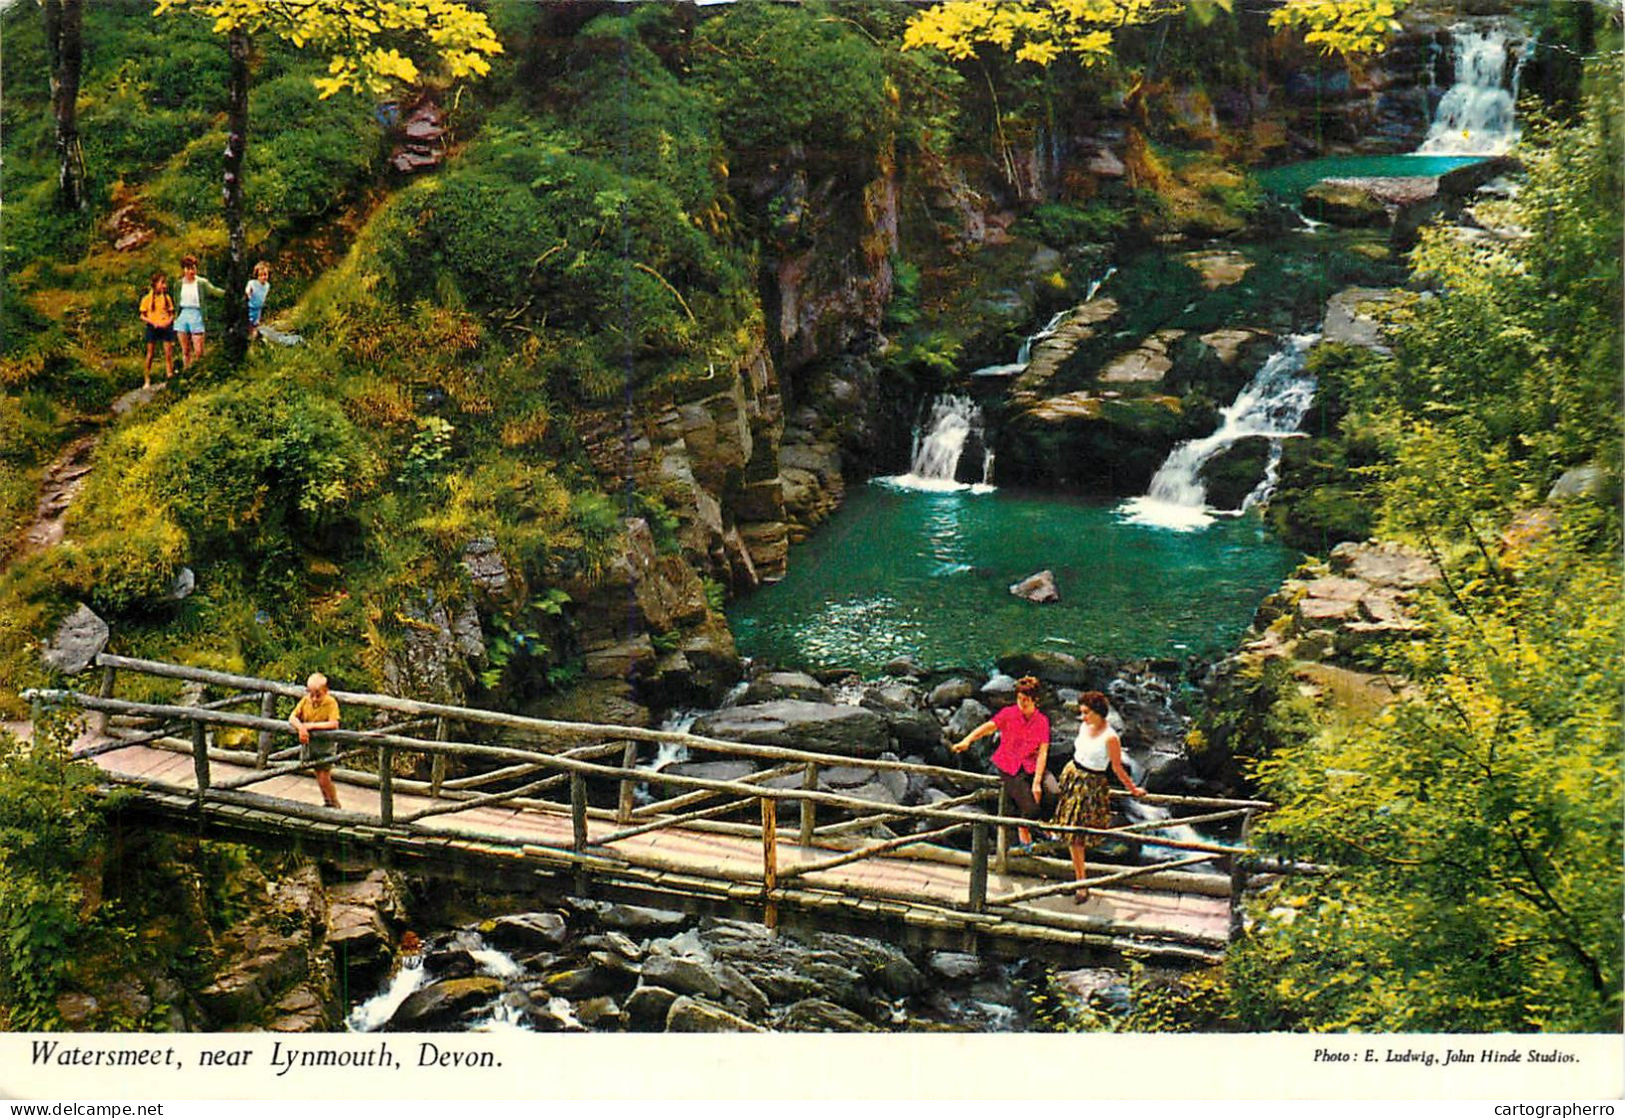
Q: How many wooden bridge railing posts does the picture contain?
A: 14